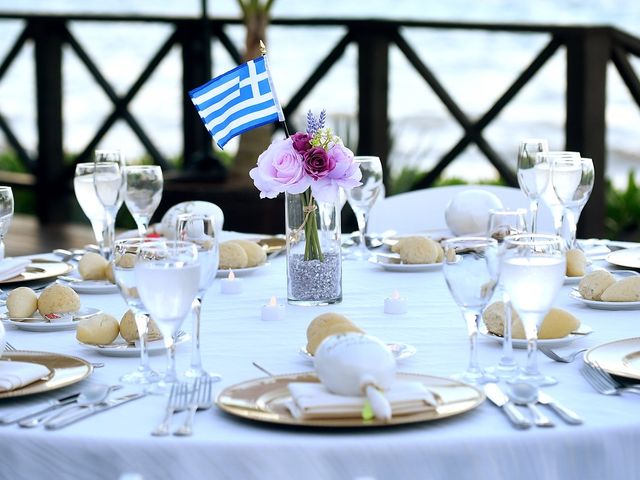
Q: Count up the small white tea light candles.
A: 3